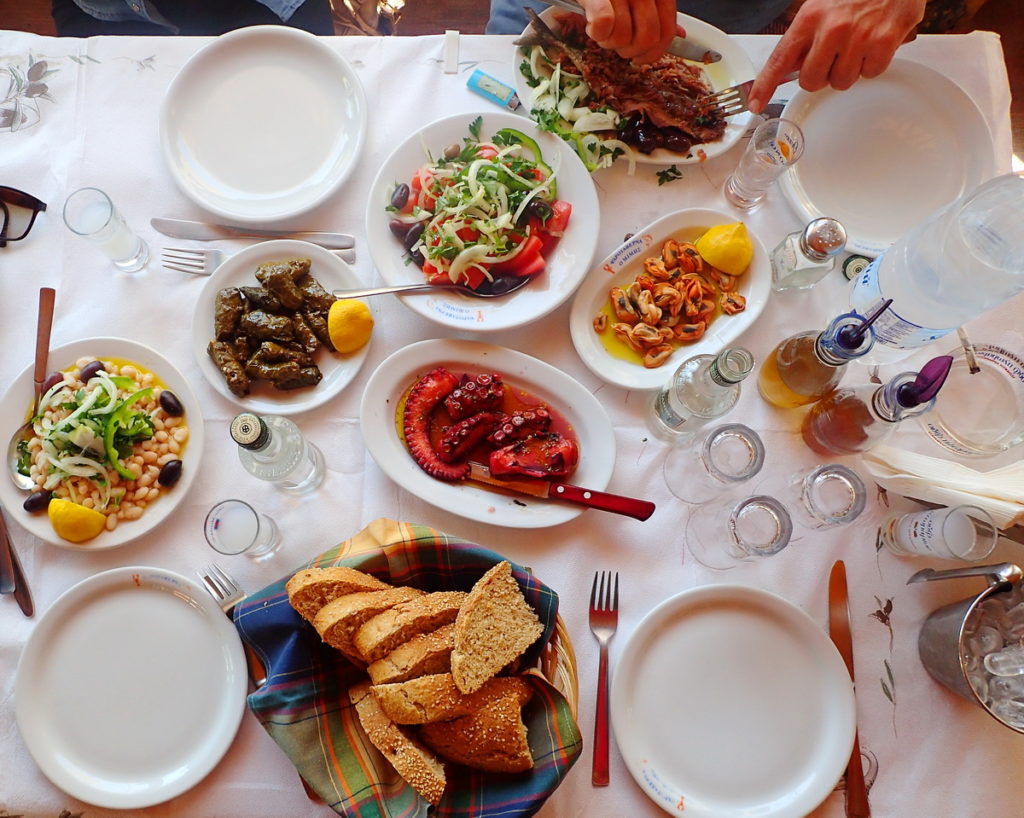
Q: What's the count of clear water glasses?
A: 3